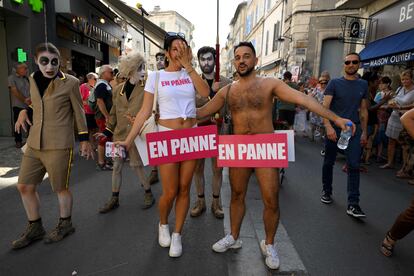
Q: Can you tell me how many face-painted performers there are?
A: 4